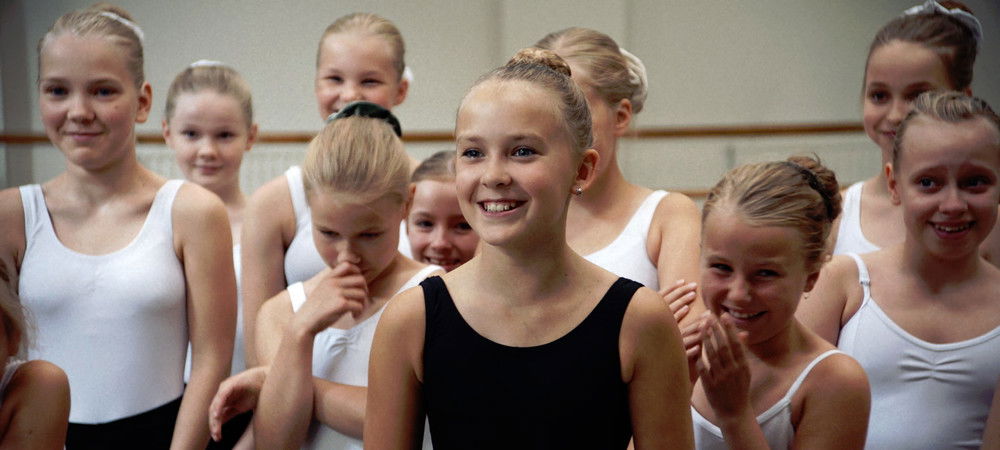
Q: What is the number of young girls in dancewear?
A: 11